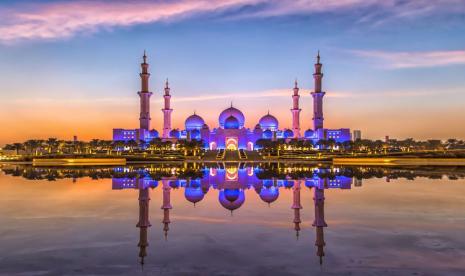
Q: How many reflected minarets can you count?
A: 4